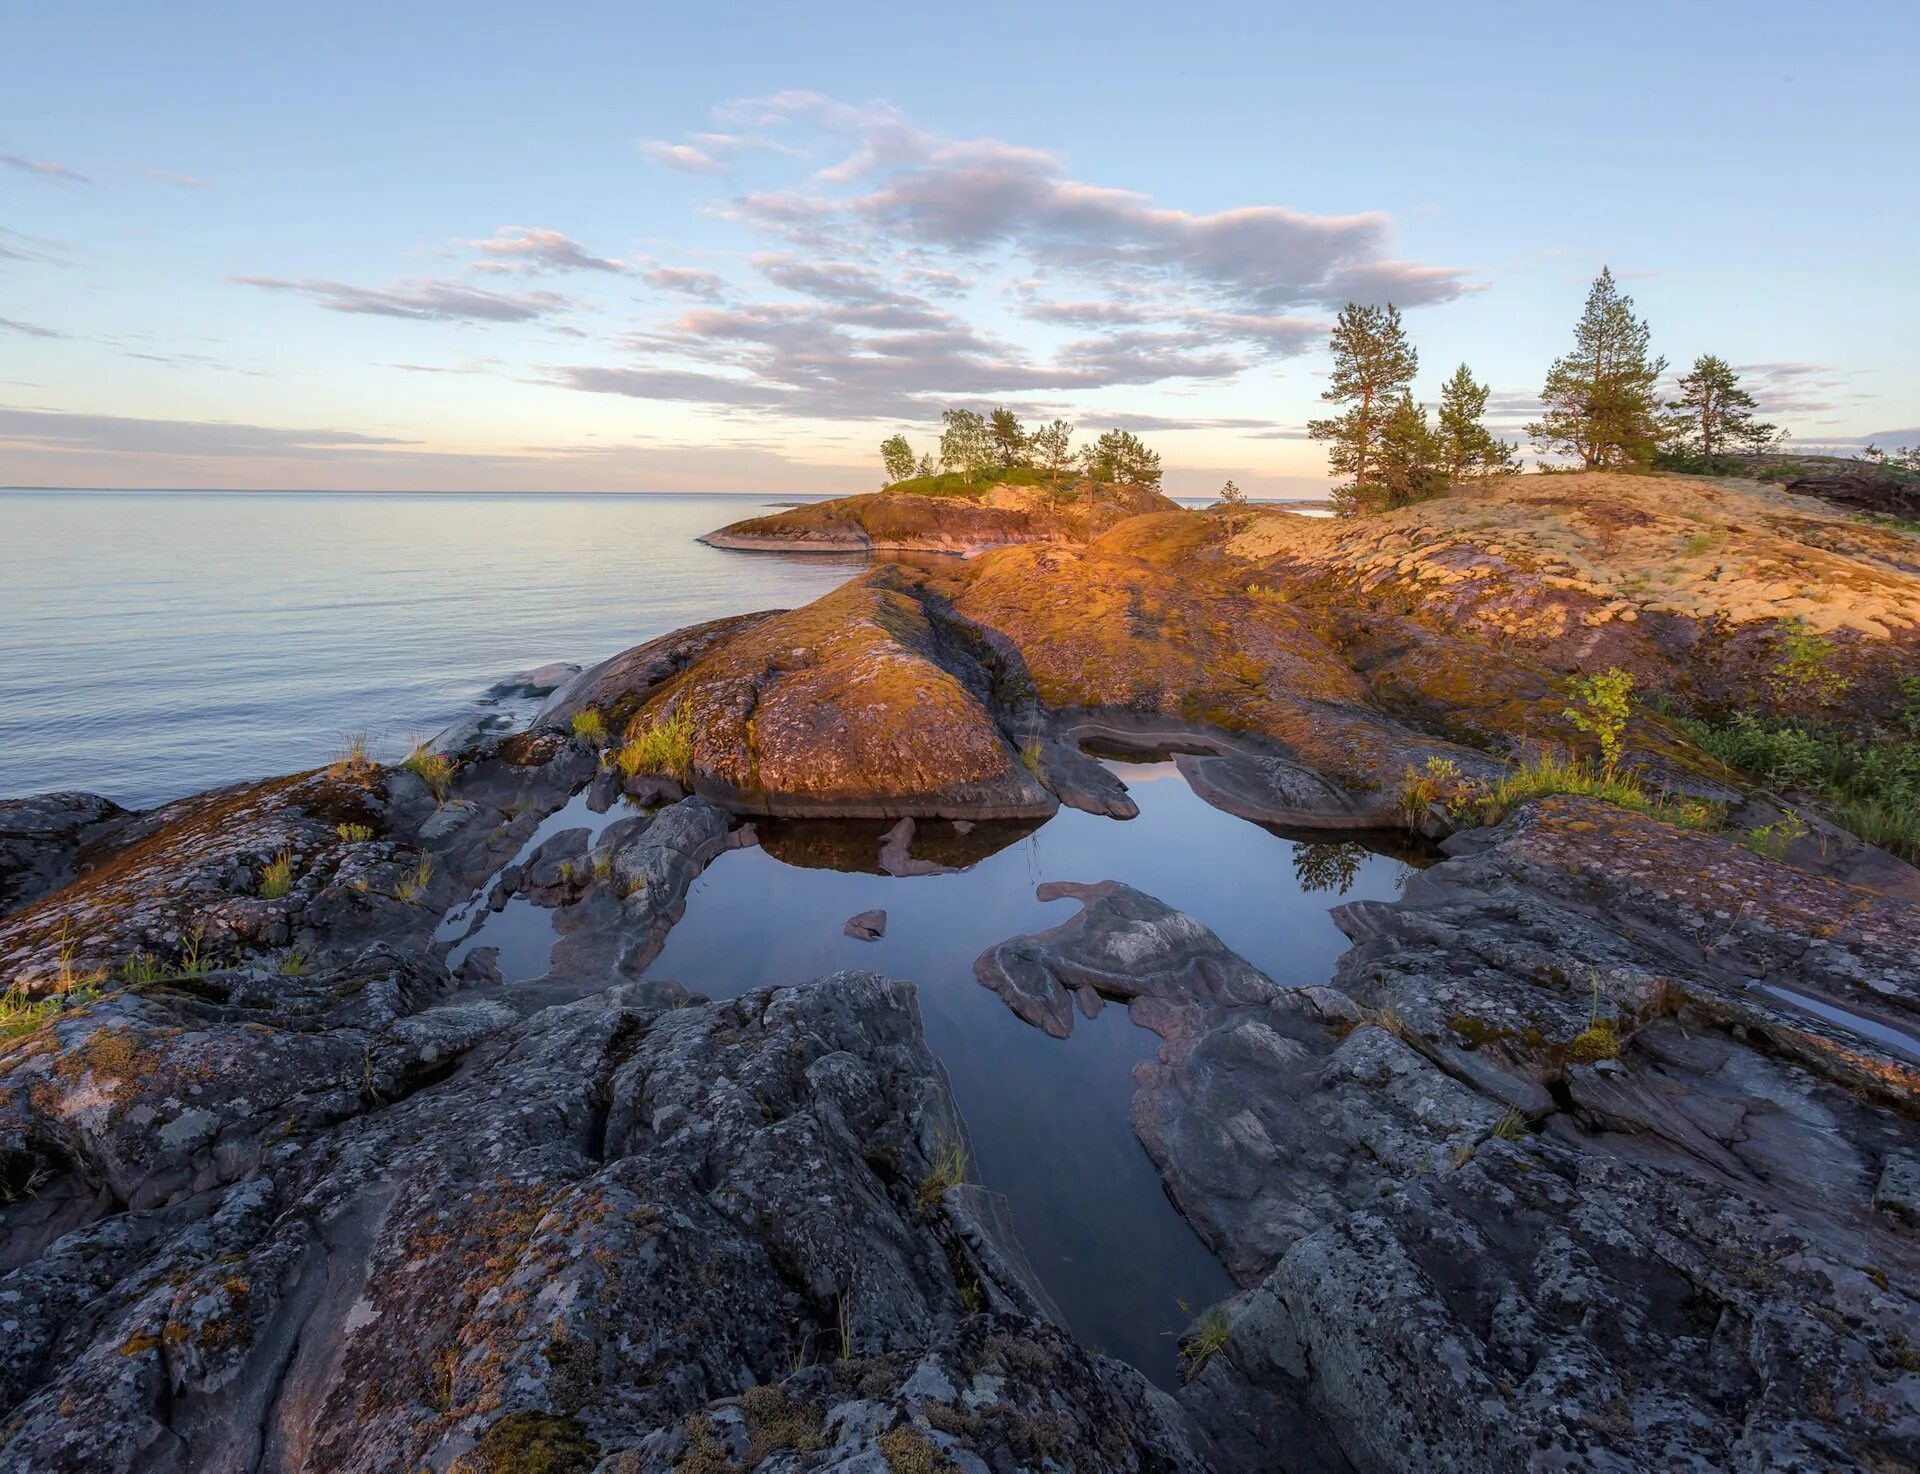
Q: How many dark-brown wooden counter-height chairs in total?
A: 0